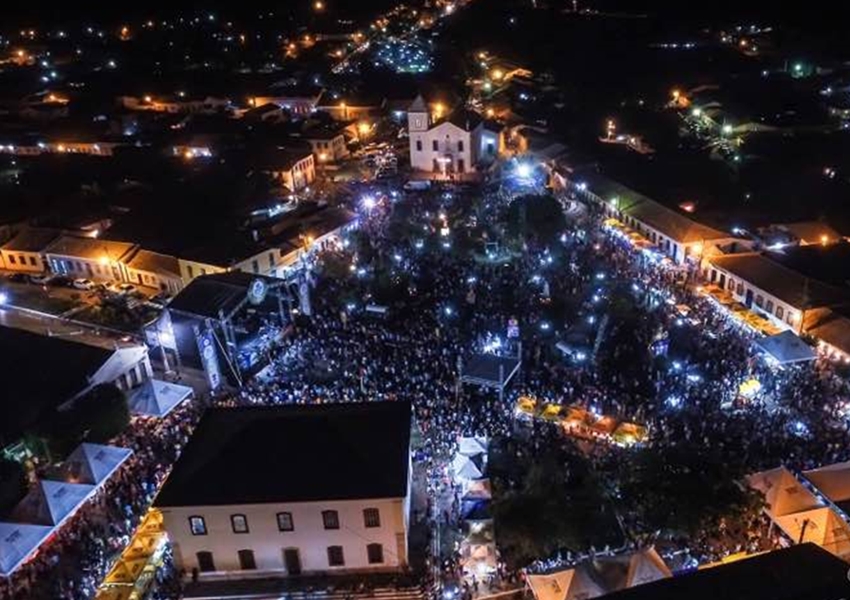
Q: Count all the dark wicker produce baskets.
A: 0